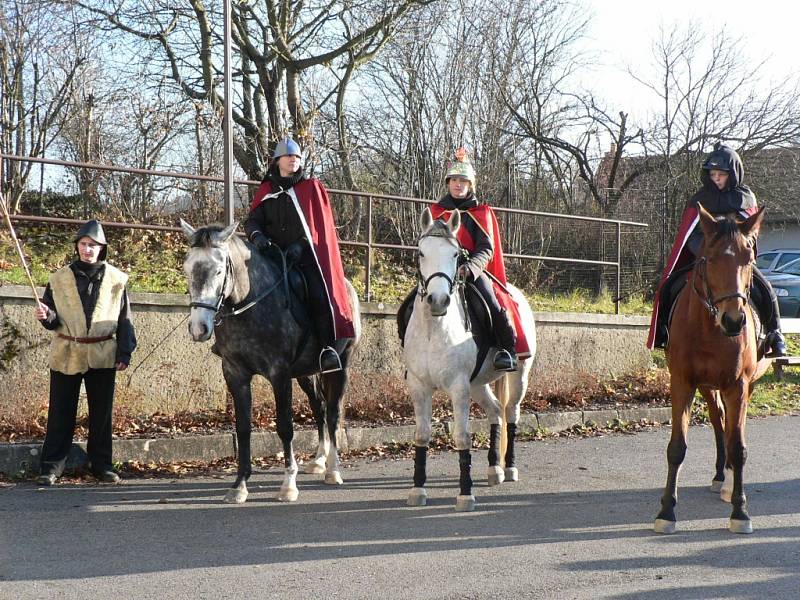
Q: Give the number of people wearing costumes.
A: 4